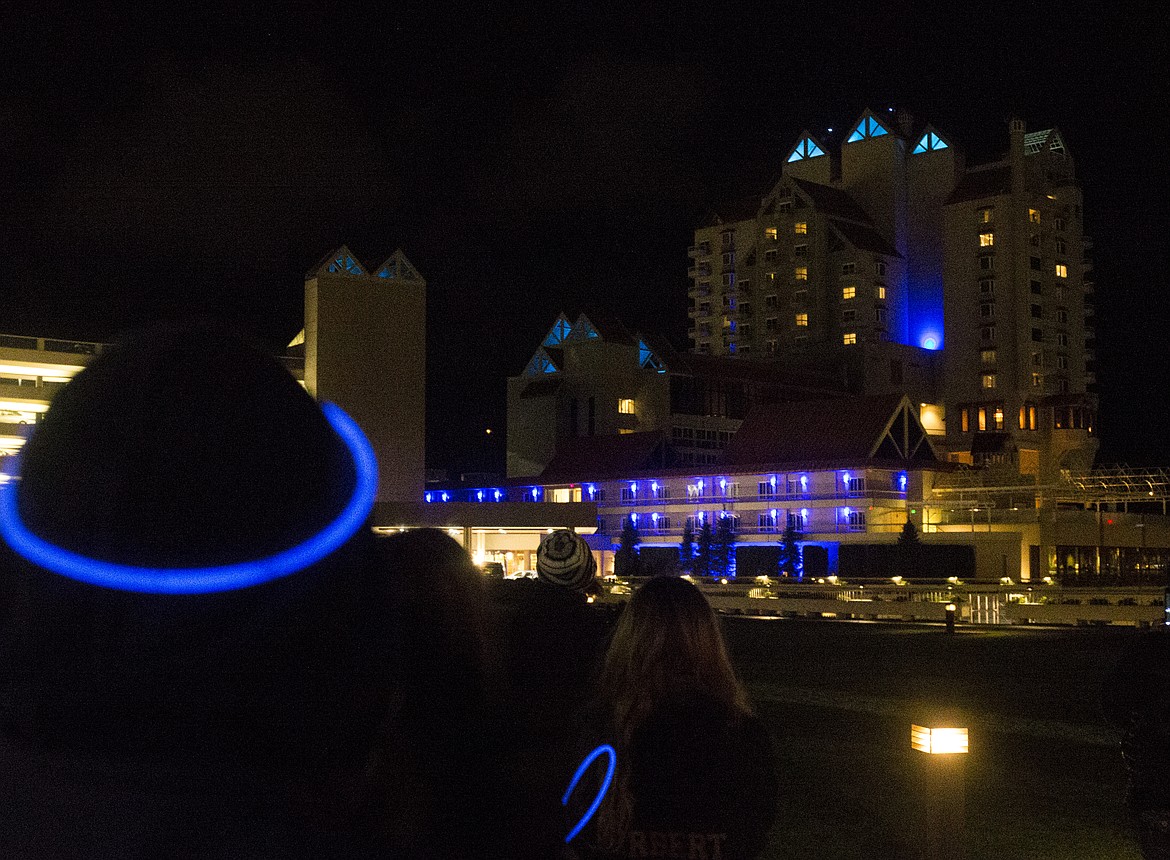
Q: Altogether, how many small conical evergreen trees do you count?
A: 6